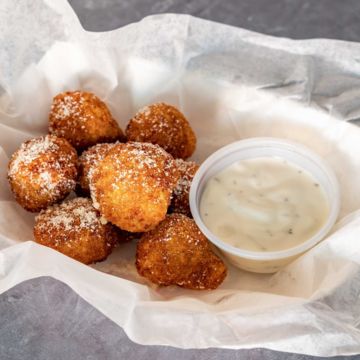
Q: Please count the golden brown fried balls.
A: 8